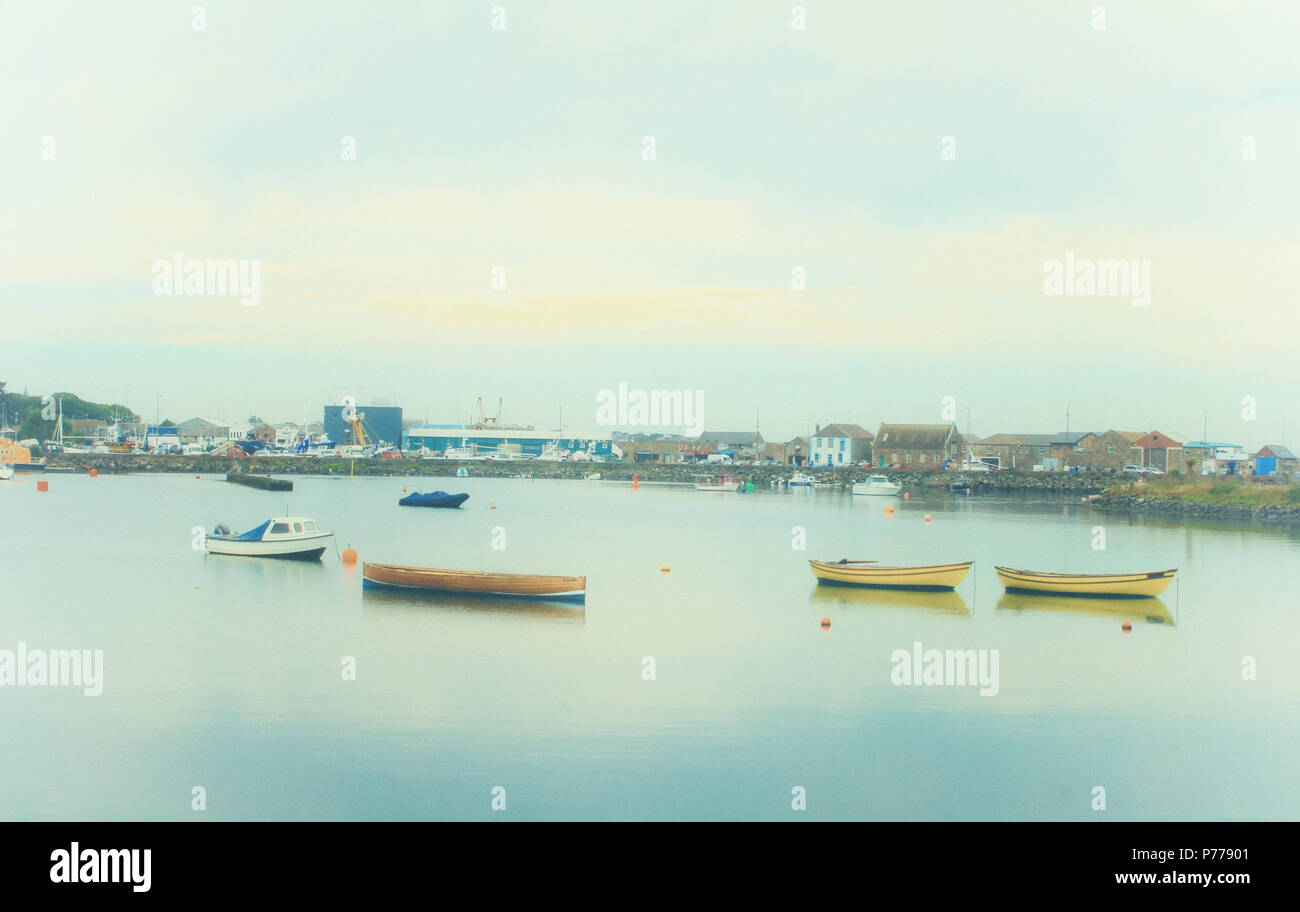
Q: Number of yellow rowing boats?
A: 2